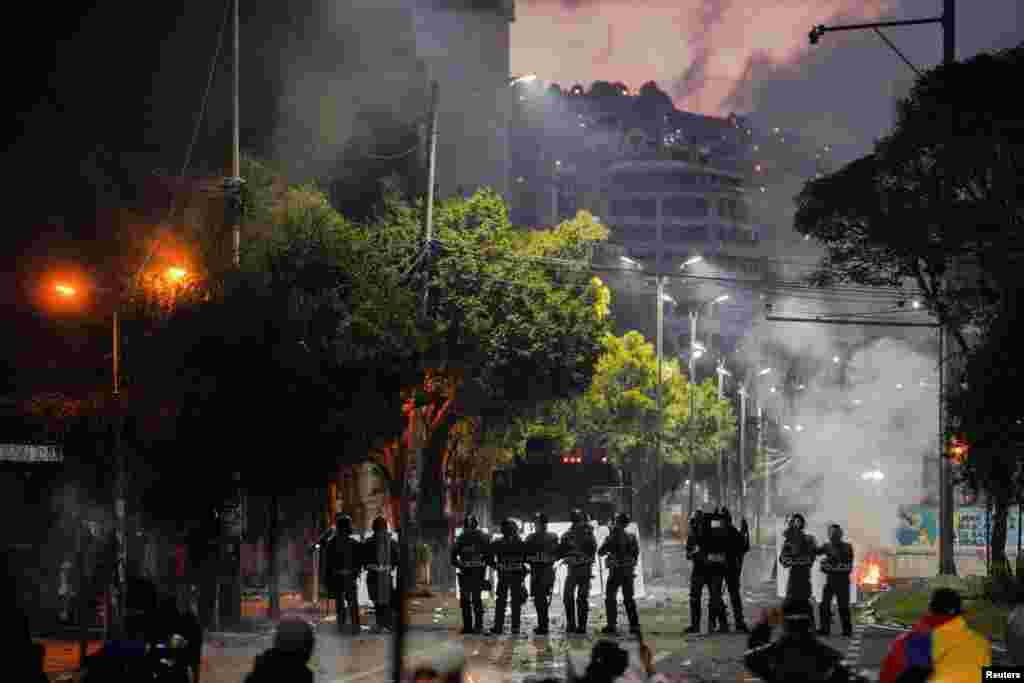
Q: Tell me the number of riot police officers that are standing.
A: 12